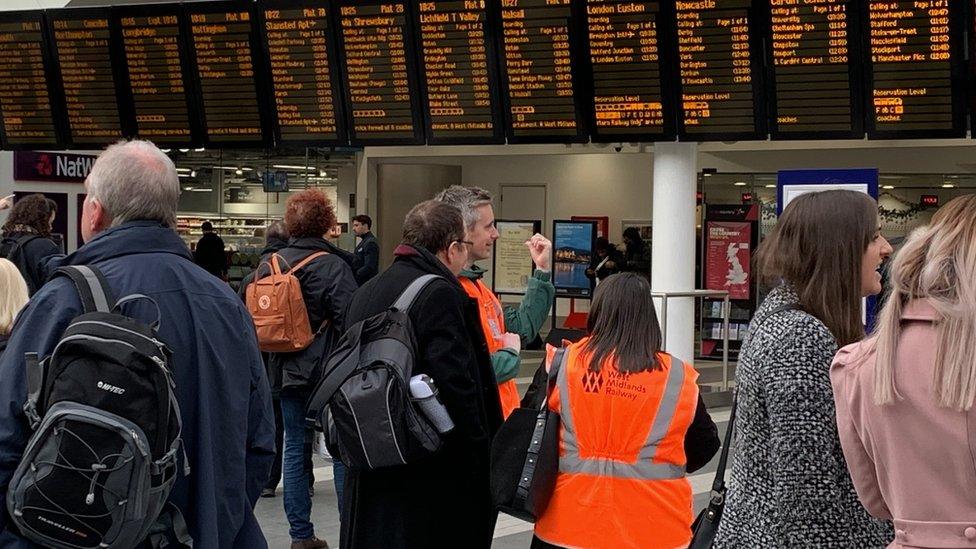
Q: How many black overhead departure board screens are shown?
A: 12